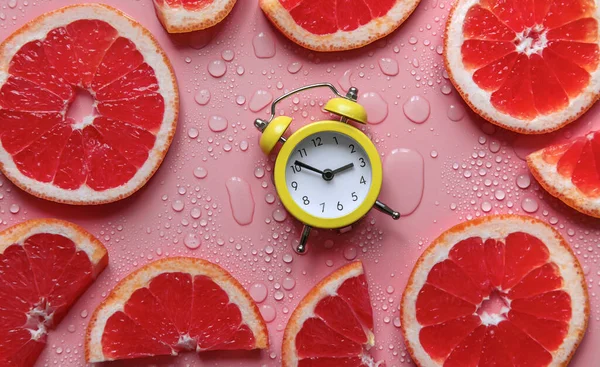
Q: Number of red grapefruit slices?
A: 9